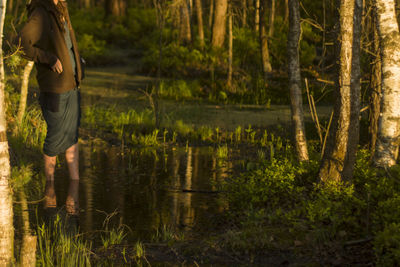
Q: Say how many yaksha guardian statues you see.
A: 0